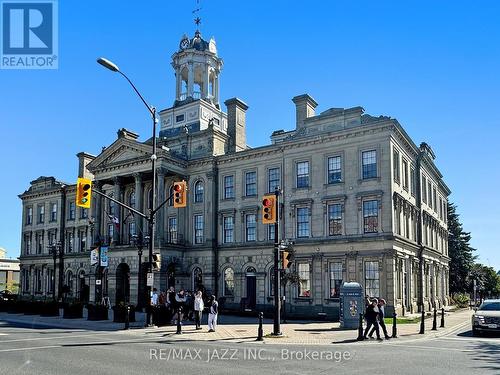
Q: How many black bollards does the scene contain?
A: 8